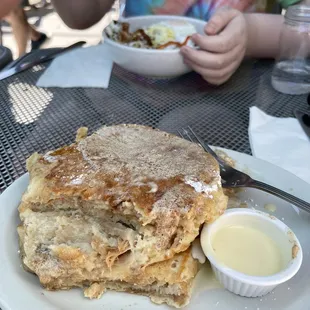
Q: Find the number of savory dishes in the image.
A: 1